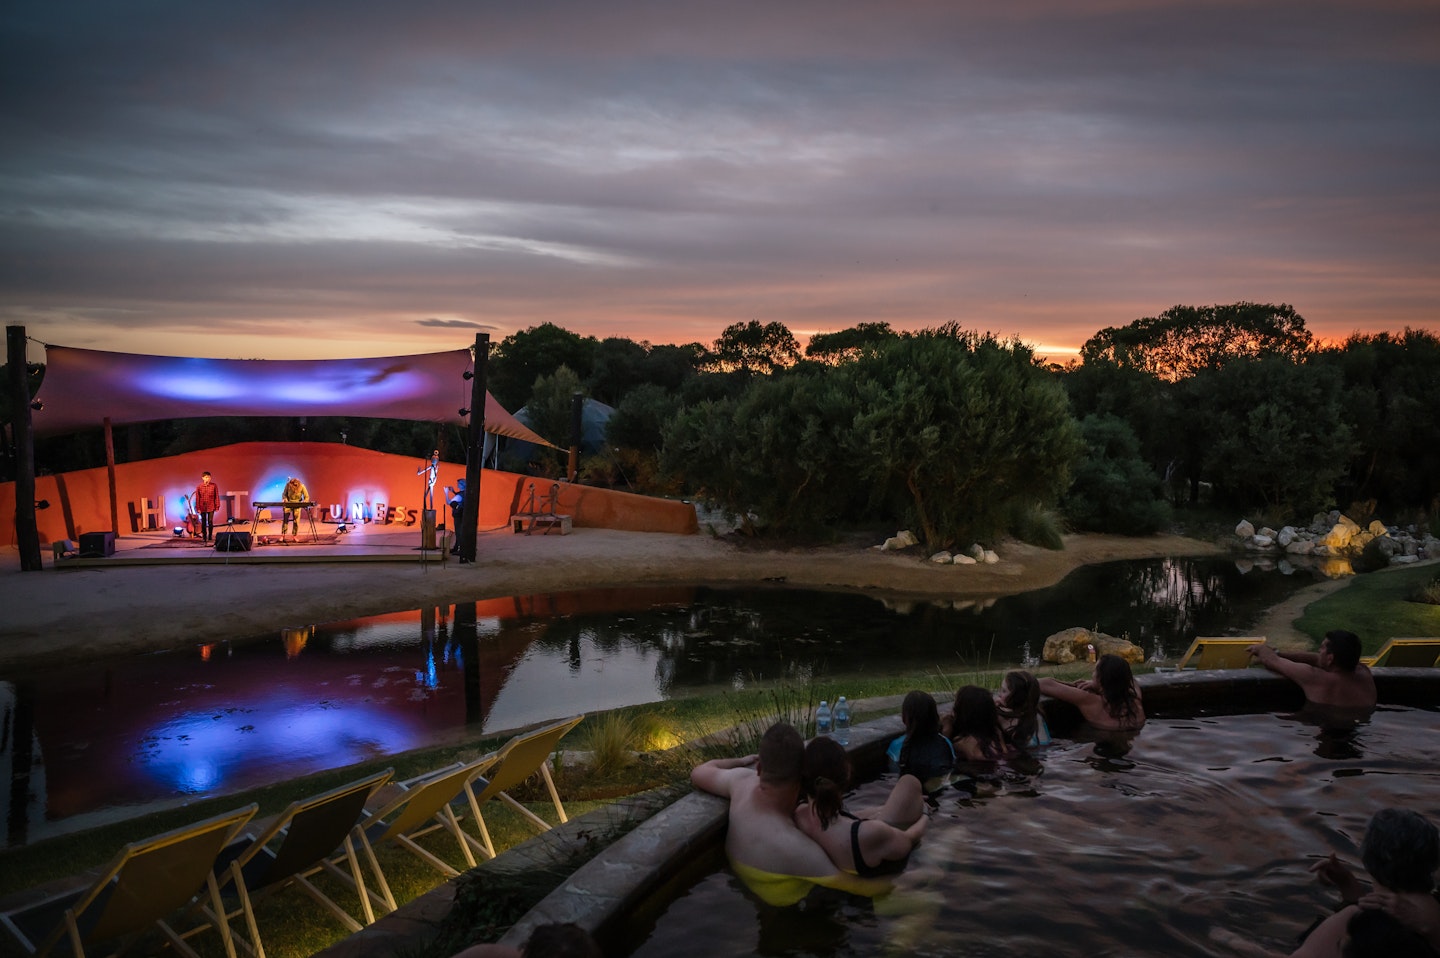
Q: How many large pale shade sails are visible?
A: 1